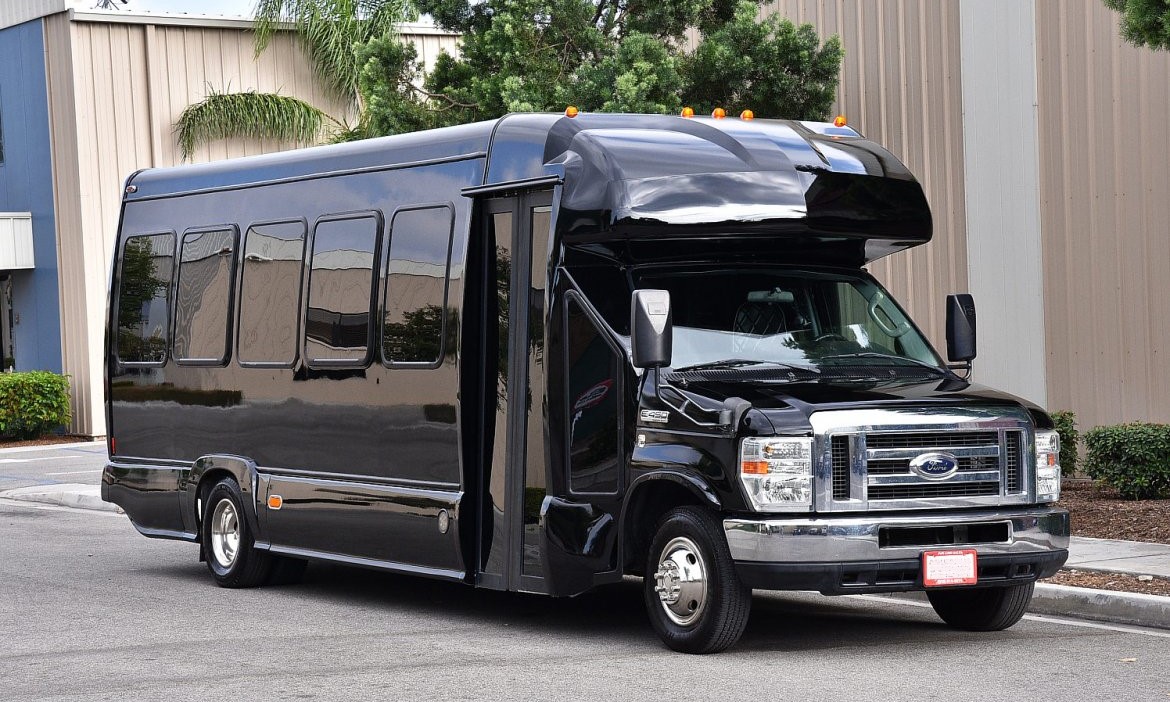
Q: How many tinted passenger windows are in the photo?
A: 5